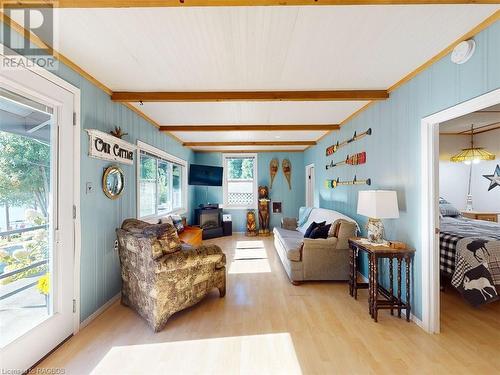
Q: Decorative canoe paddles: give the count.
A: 3